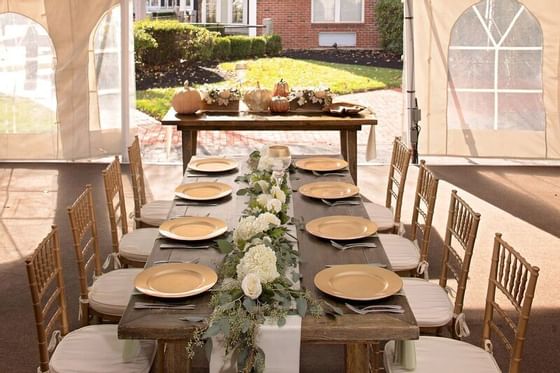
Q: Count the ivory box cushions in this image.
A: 8